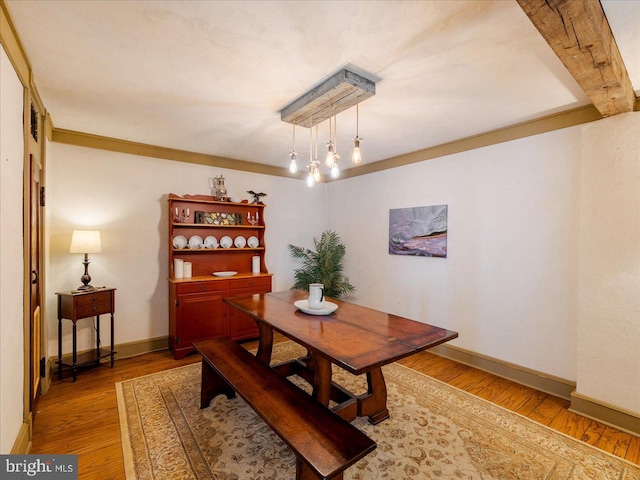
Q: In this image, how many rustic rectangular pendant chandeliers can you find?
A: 1